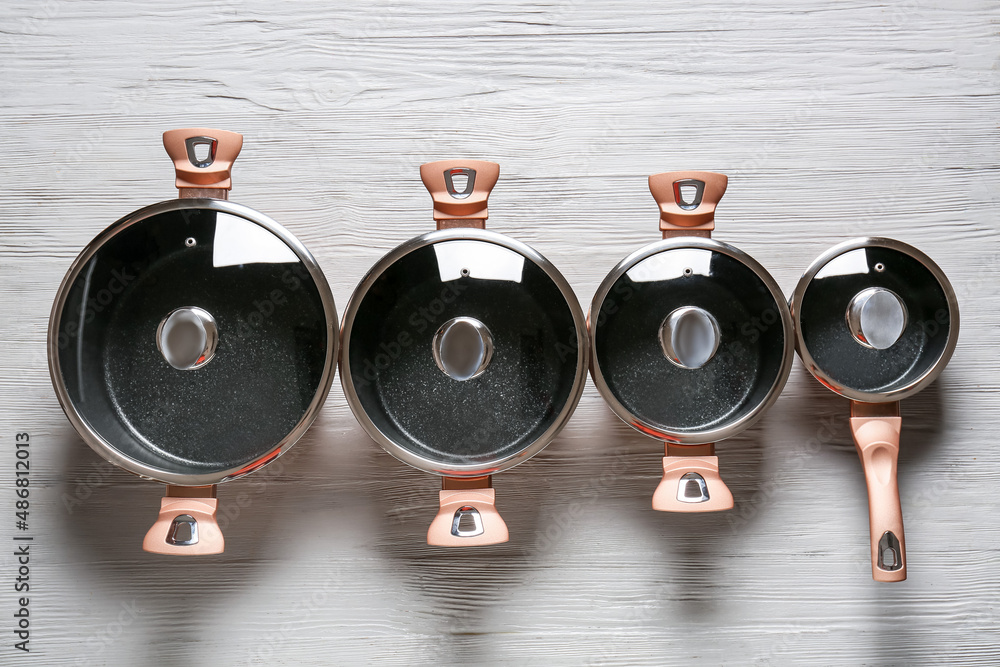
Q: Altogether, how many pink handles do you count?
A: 7